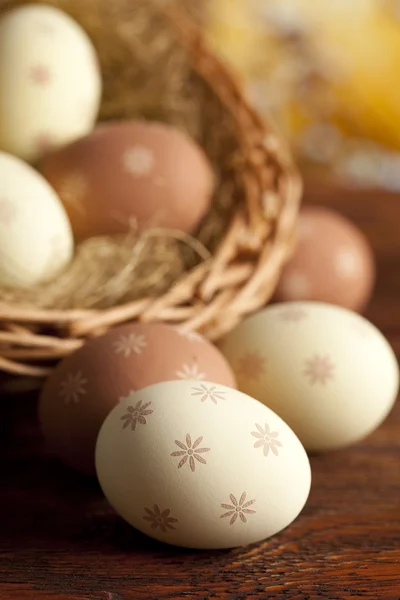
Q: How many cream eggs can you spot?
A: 4